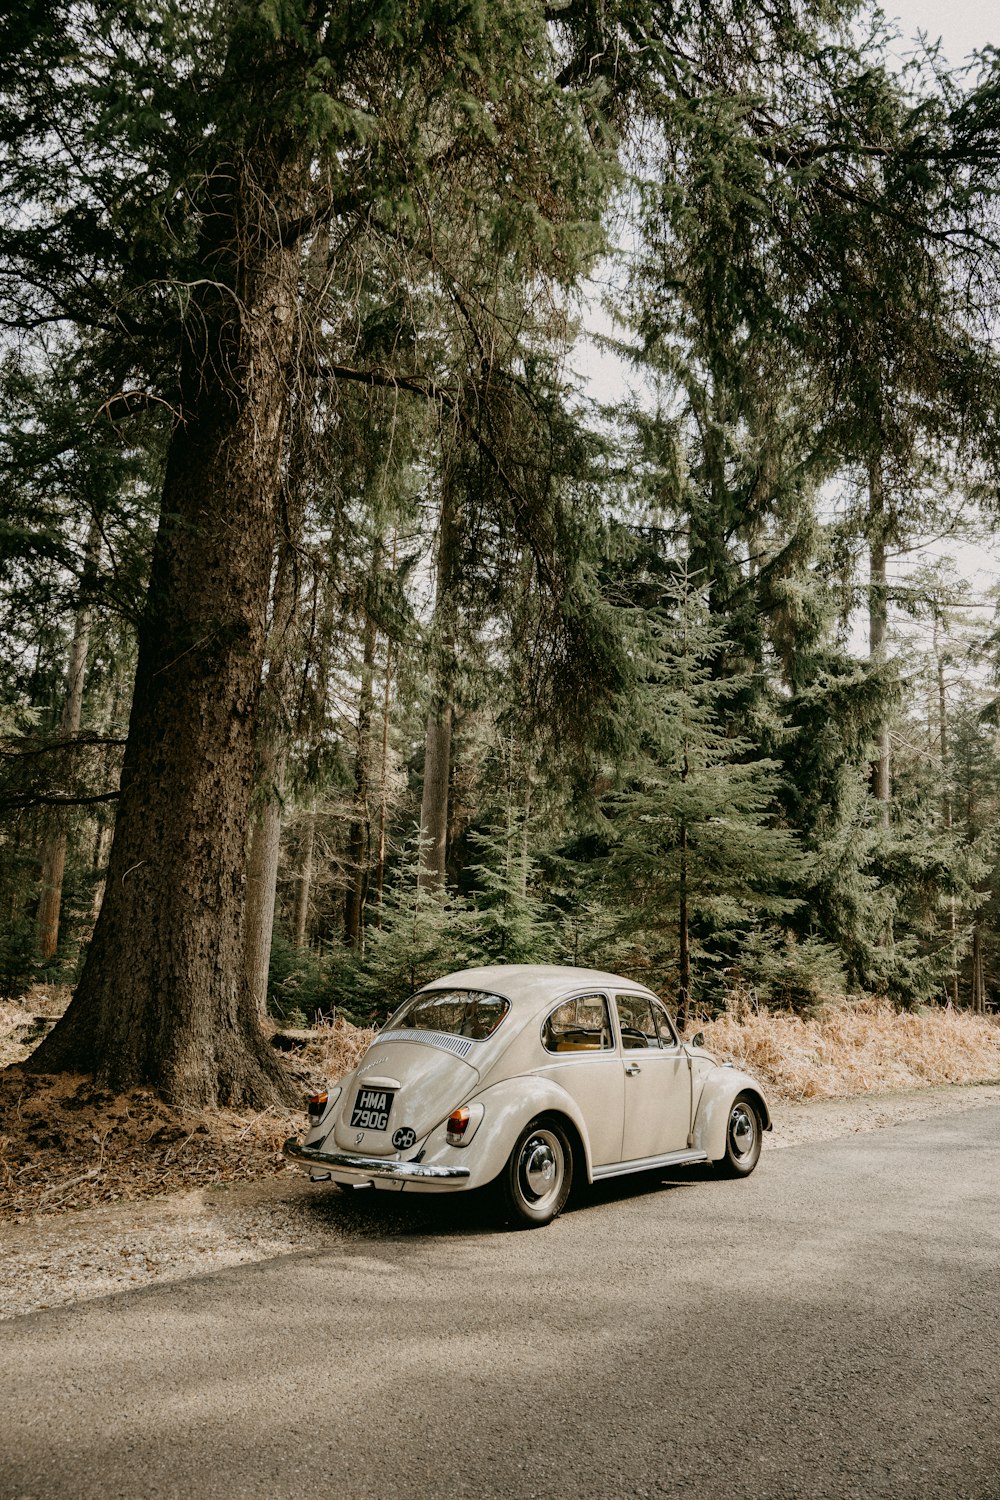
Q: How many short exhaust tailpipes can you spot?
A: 2